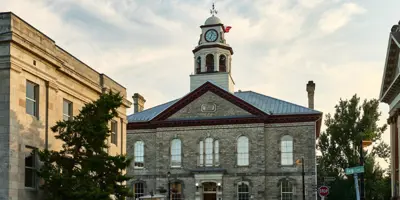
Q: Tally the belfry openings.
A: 3